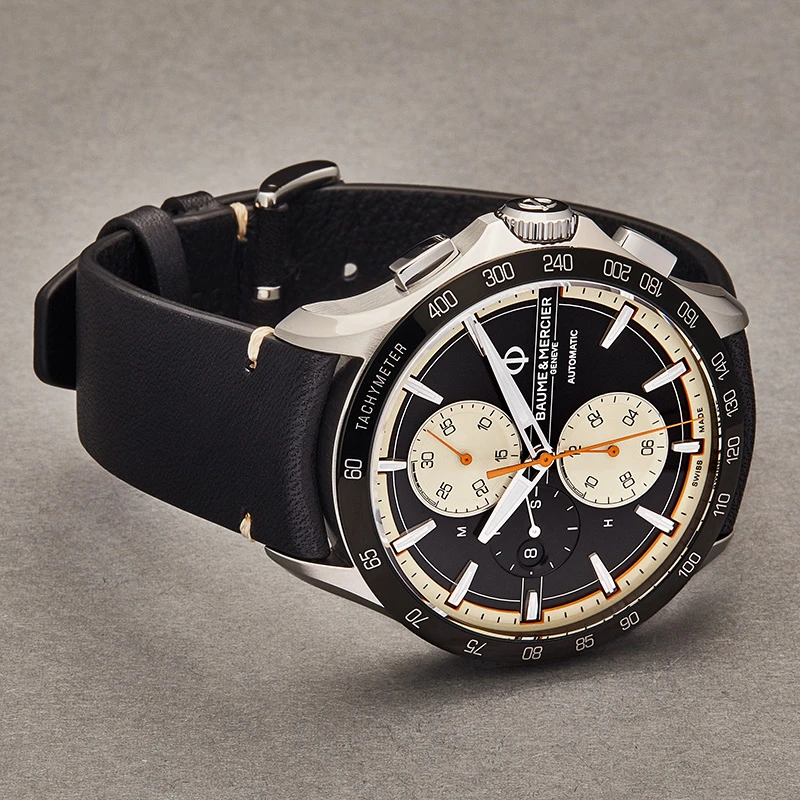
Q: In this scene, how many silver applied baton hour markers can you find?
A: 11